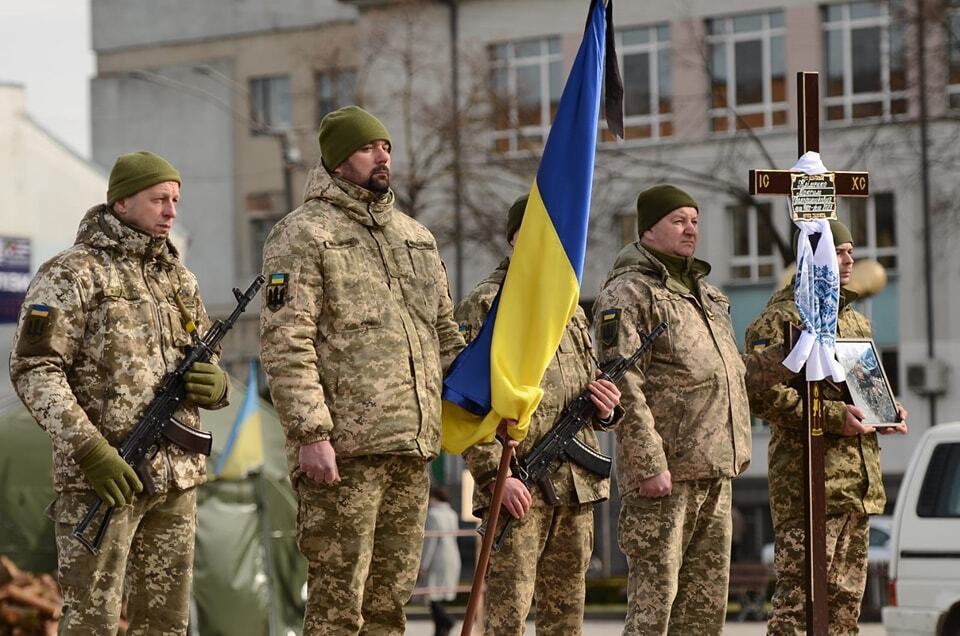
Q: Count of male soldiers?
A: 5